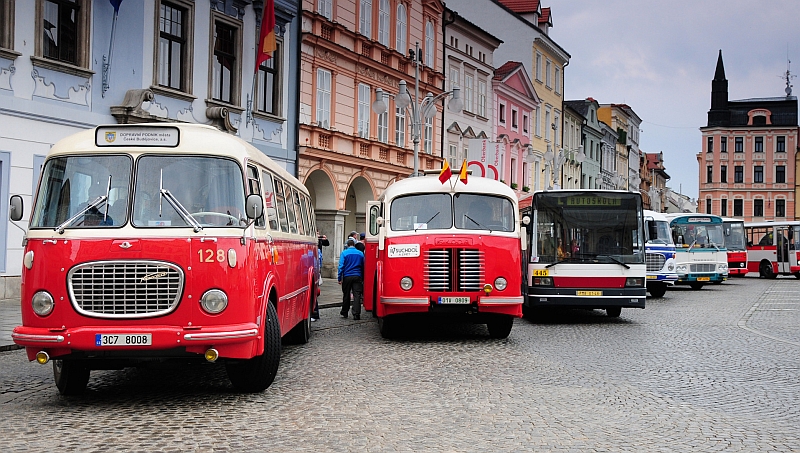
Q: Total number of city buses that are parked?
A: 7